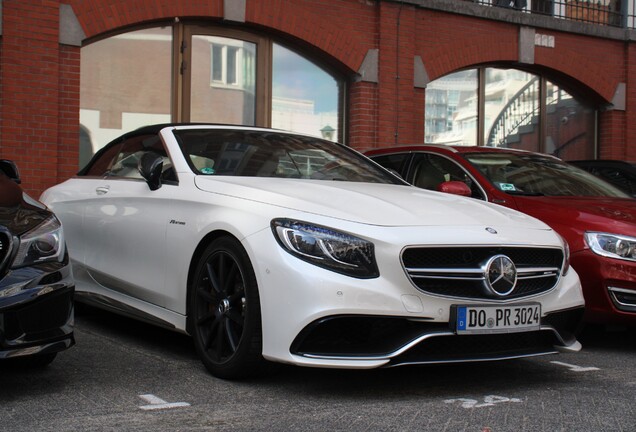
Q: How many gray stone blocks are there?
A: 6